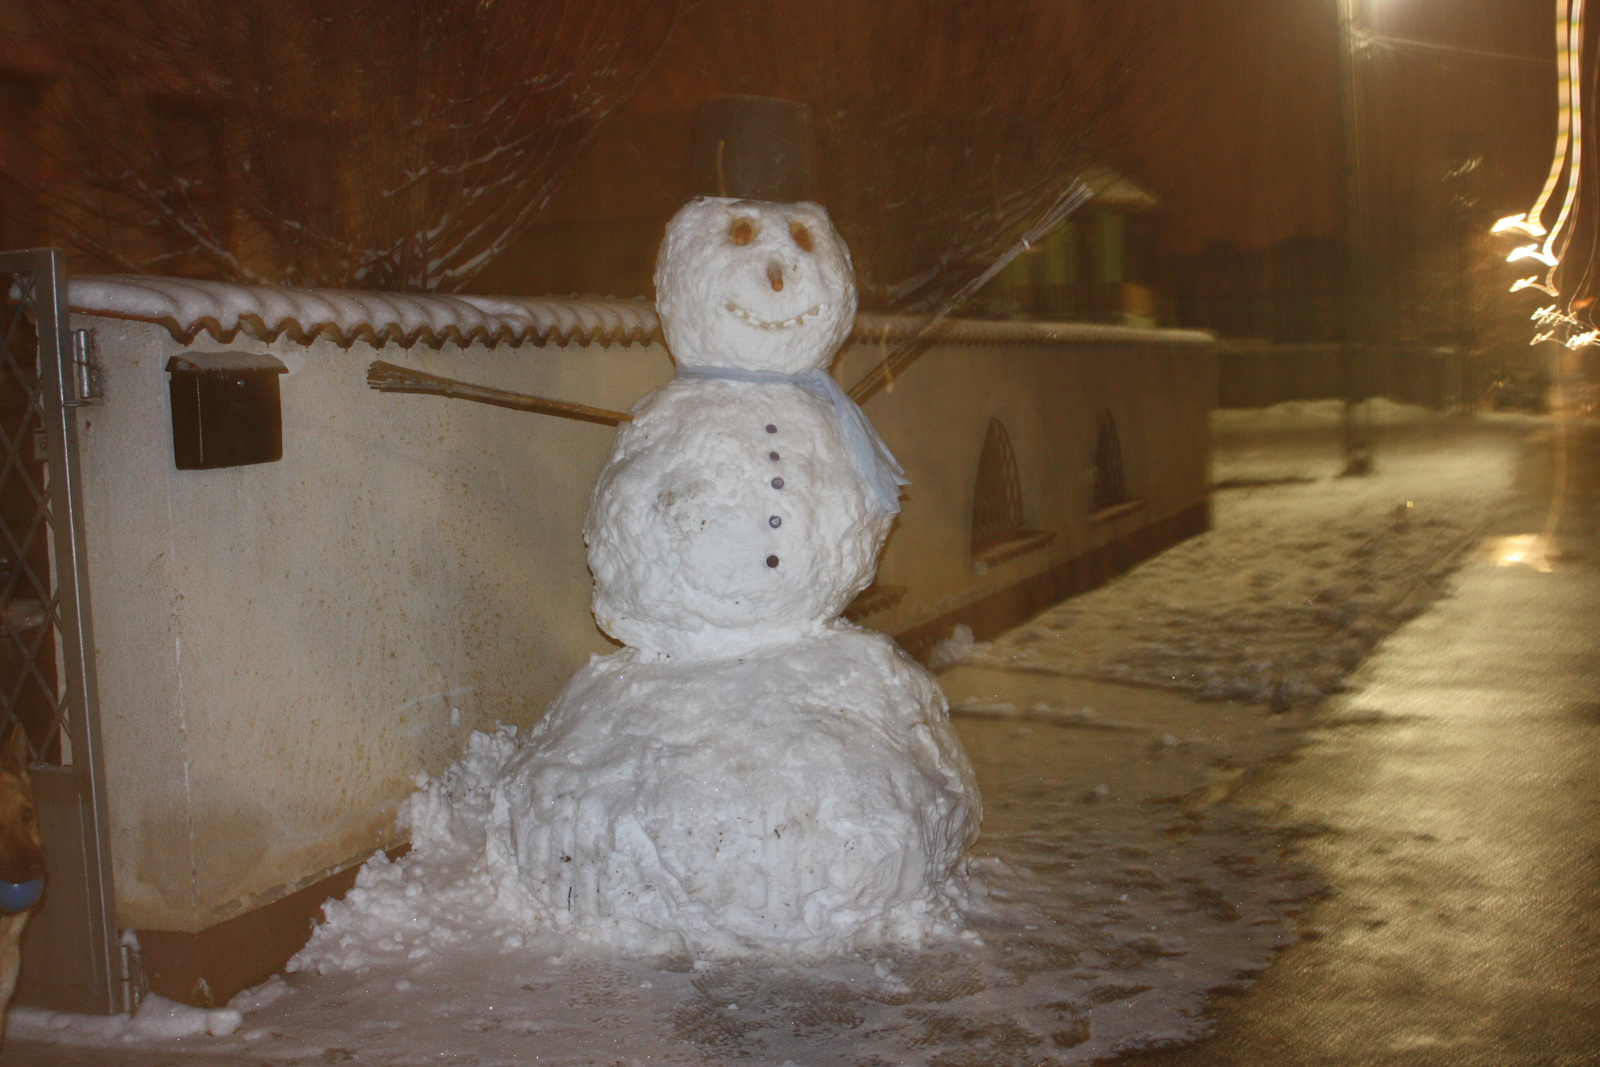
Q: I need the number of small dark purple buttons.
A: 5